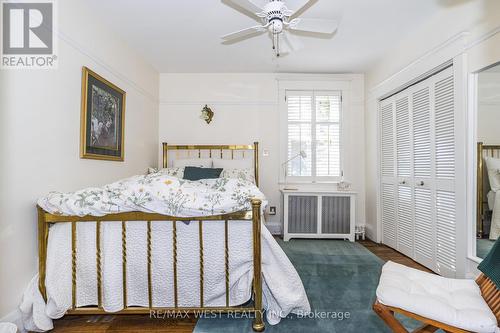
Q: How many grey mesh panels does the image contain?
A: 2